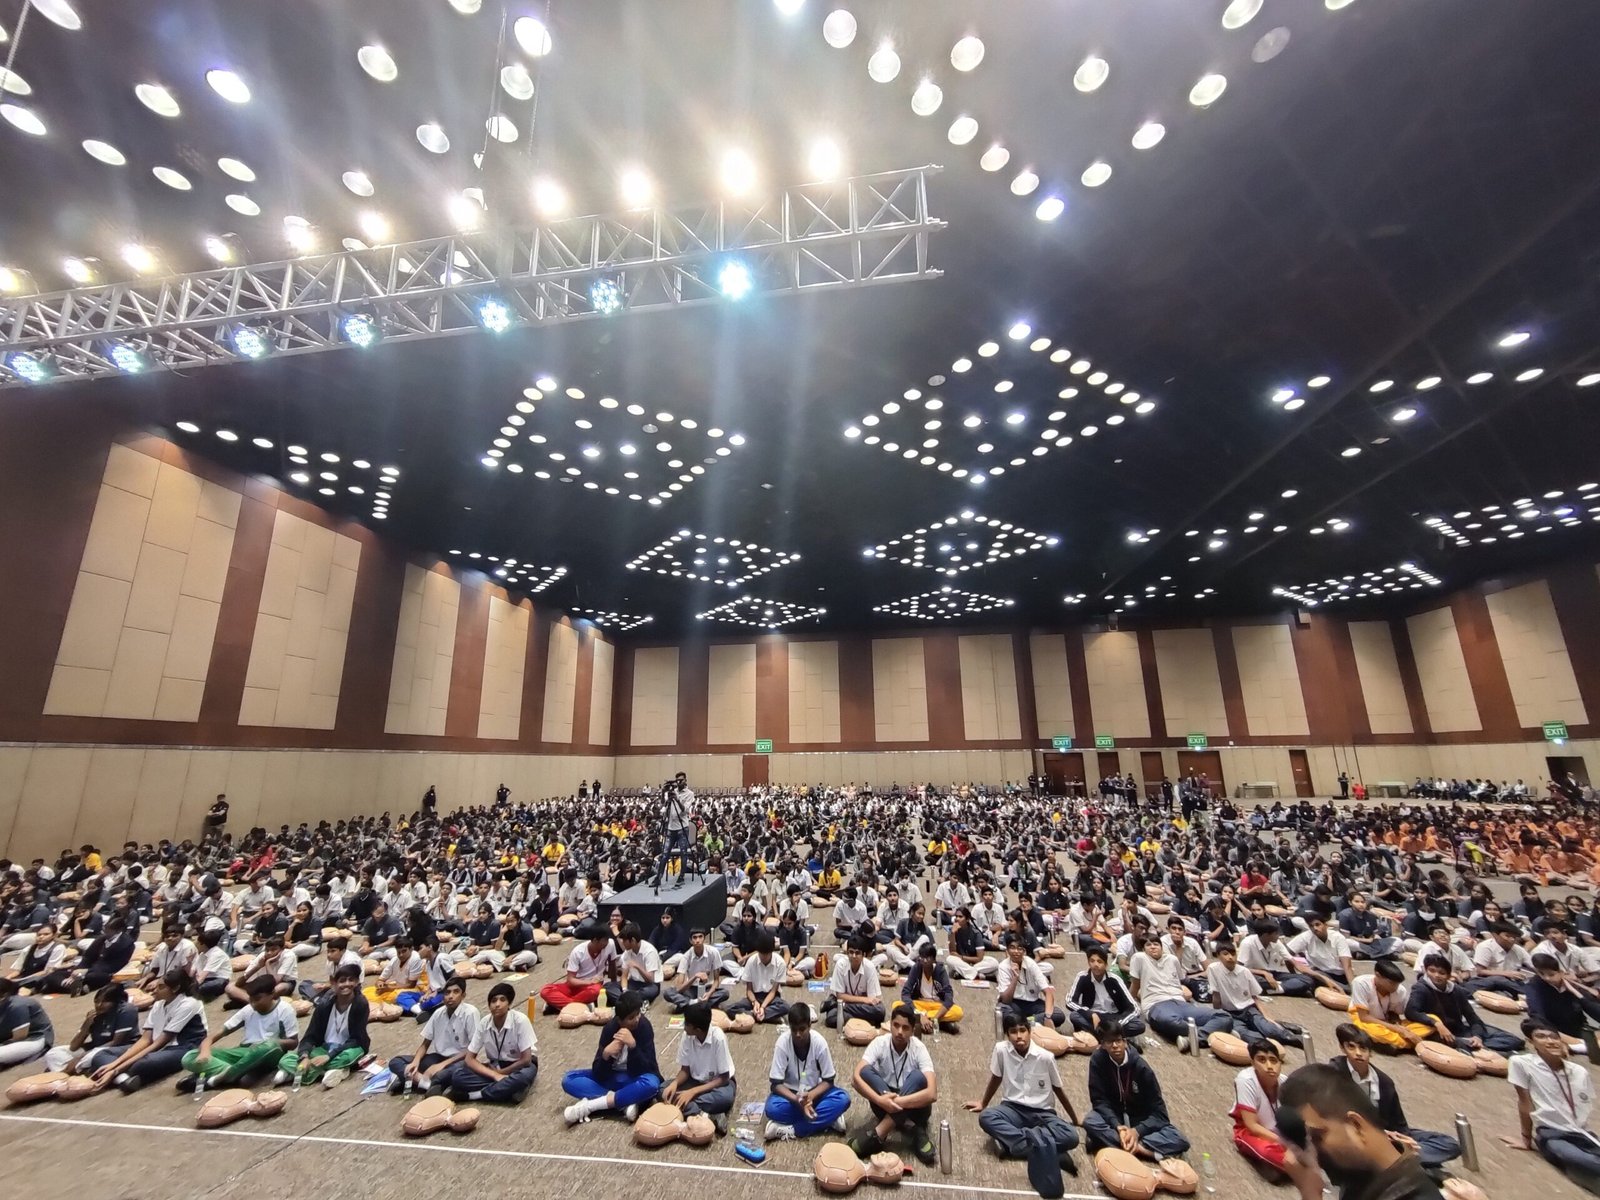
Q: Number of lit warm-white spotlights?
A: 11